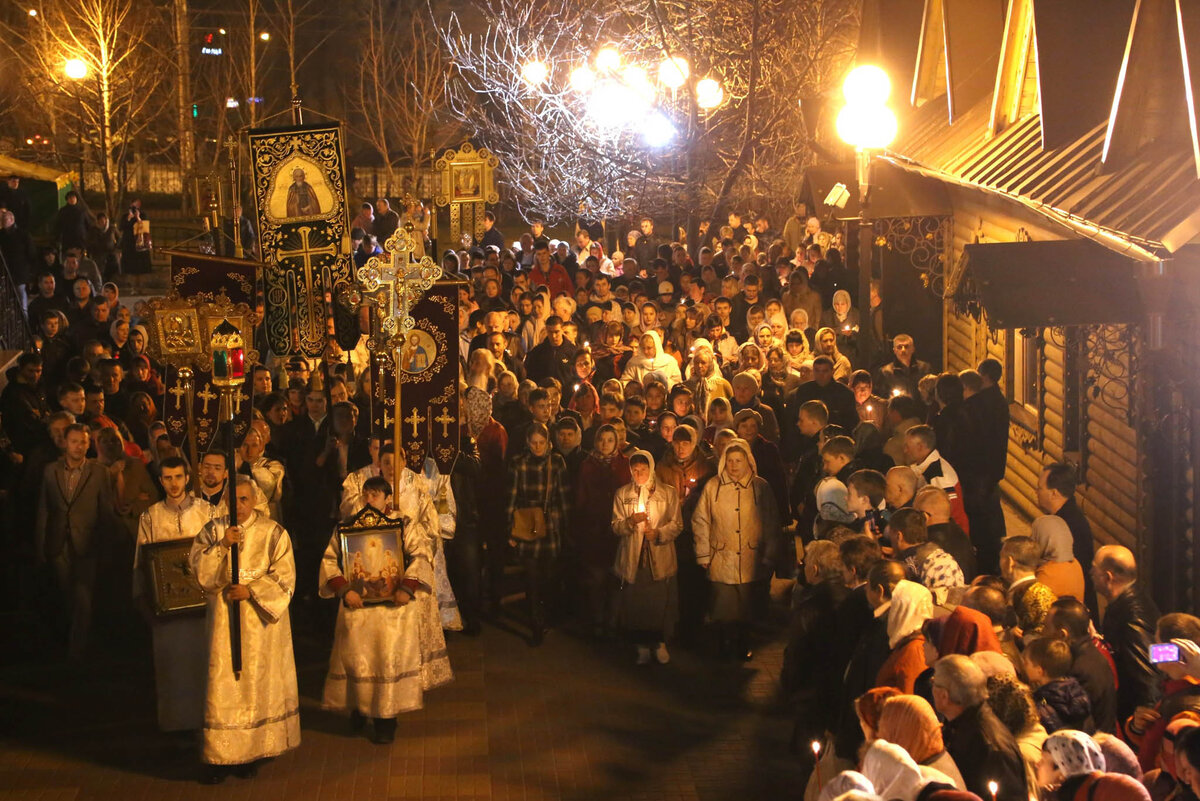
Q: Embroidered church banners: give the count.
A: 3